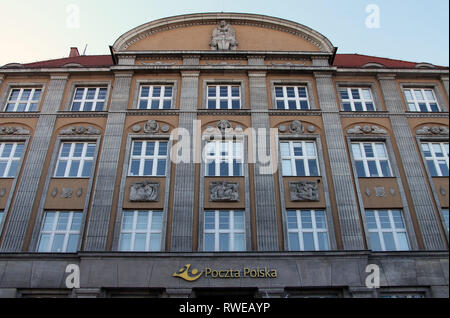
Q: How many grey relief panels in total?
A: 3